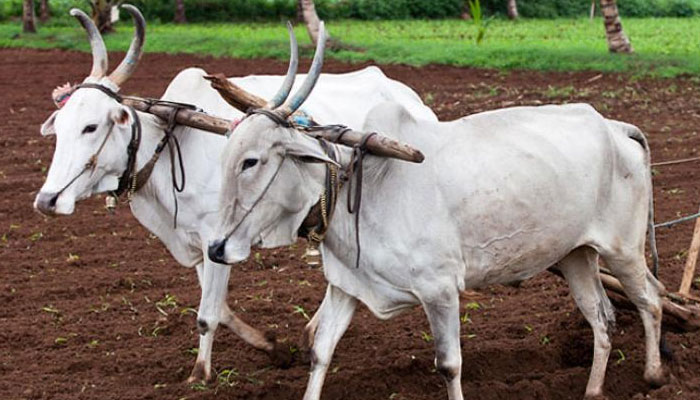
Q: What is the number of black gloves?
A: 0